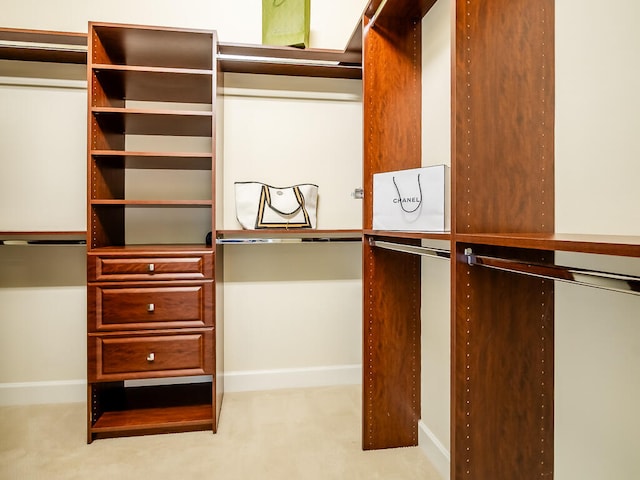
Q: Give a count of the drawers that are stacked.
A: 3